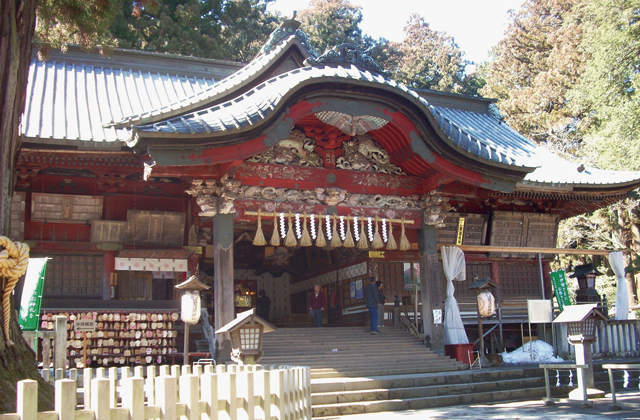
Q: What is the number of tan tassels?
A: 11